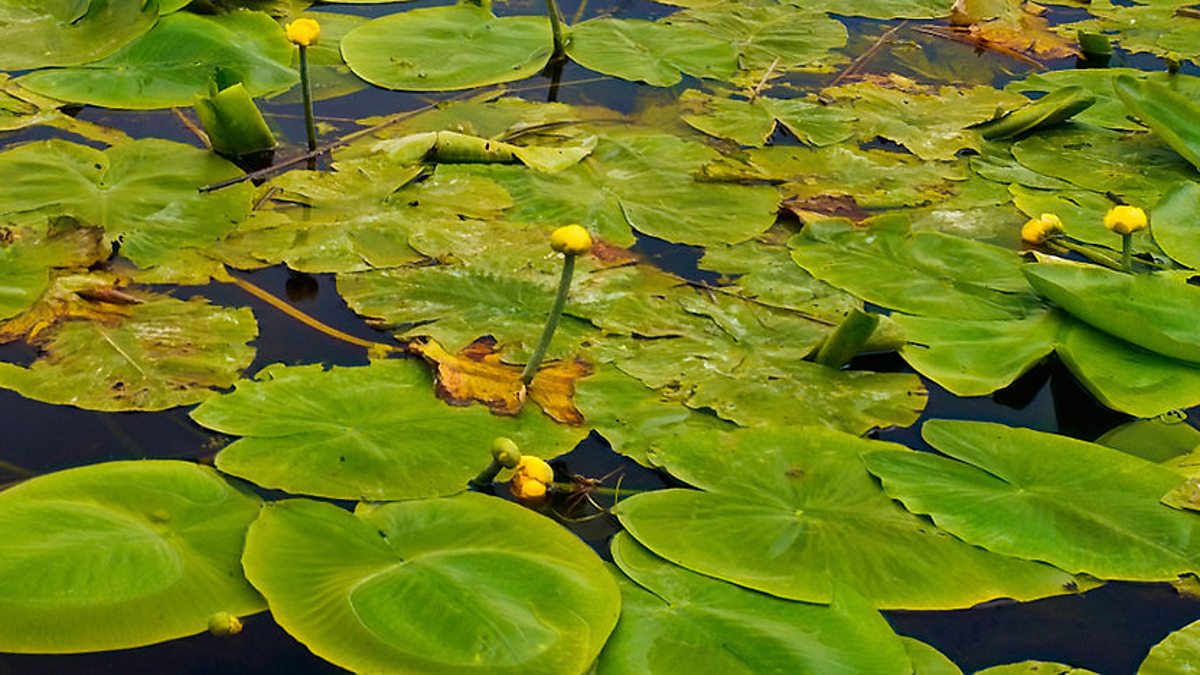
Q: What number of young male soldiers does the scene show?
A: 0